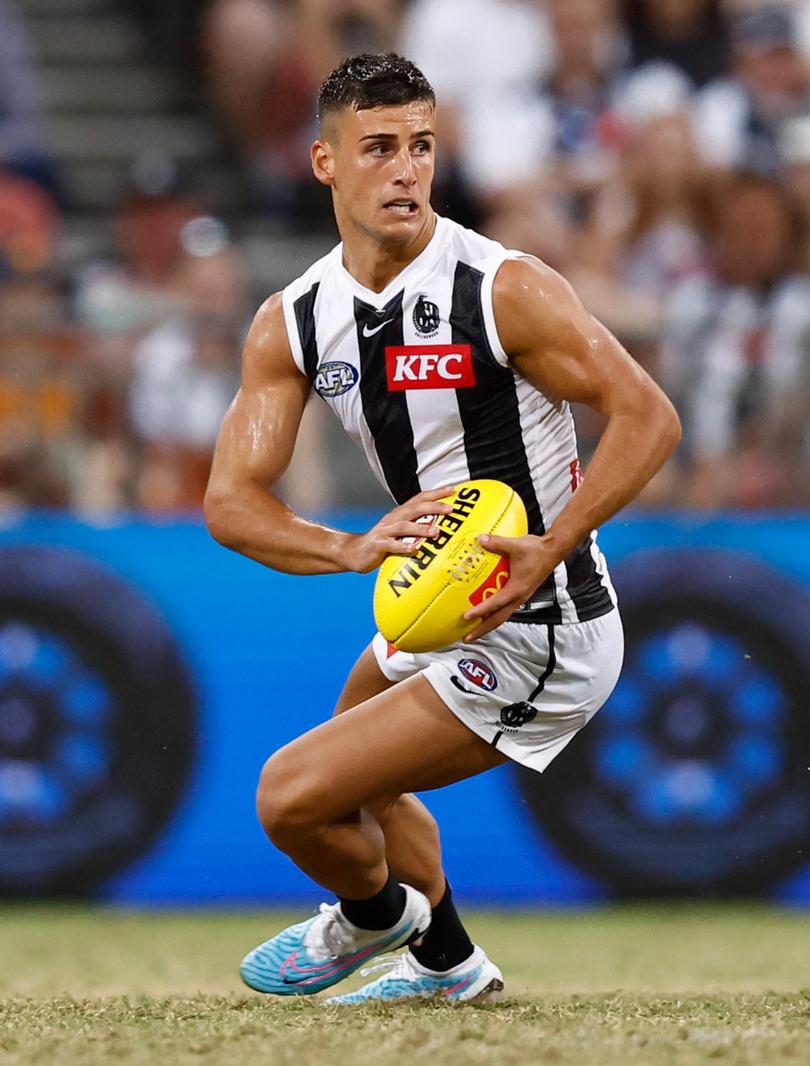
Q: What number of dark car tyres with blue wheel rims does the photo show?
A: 2